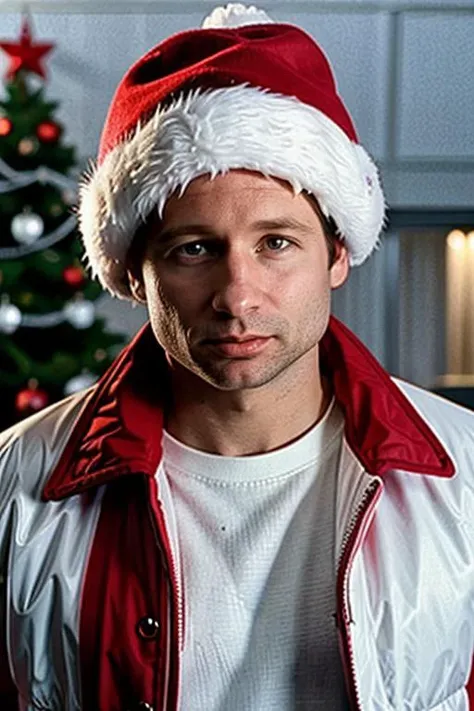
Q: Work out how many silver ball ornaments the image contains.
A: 4